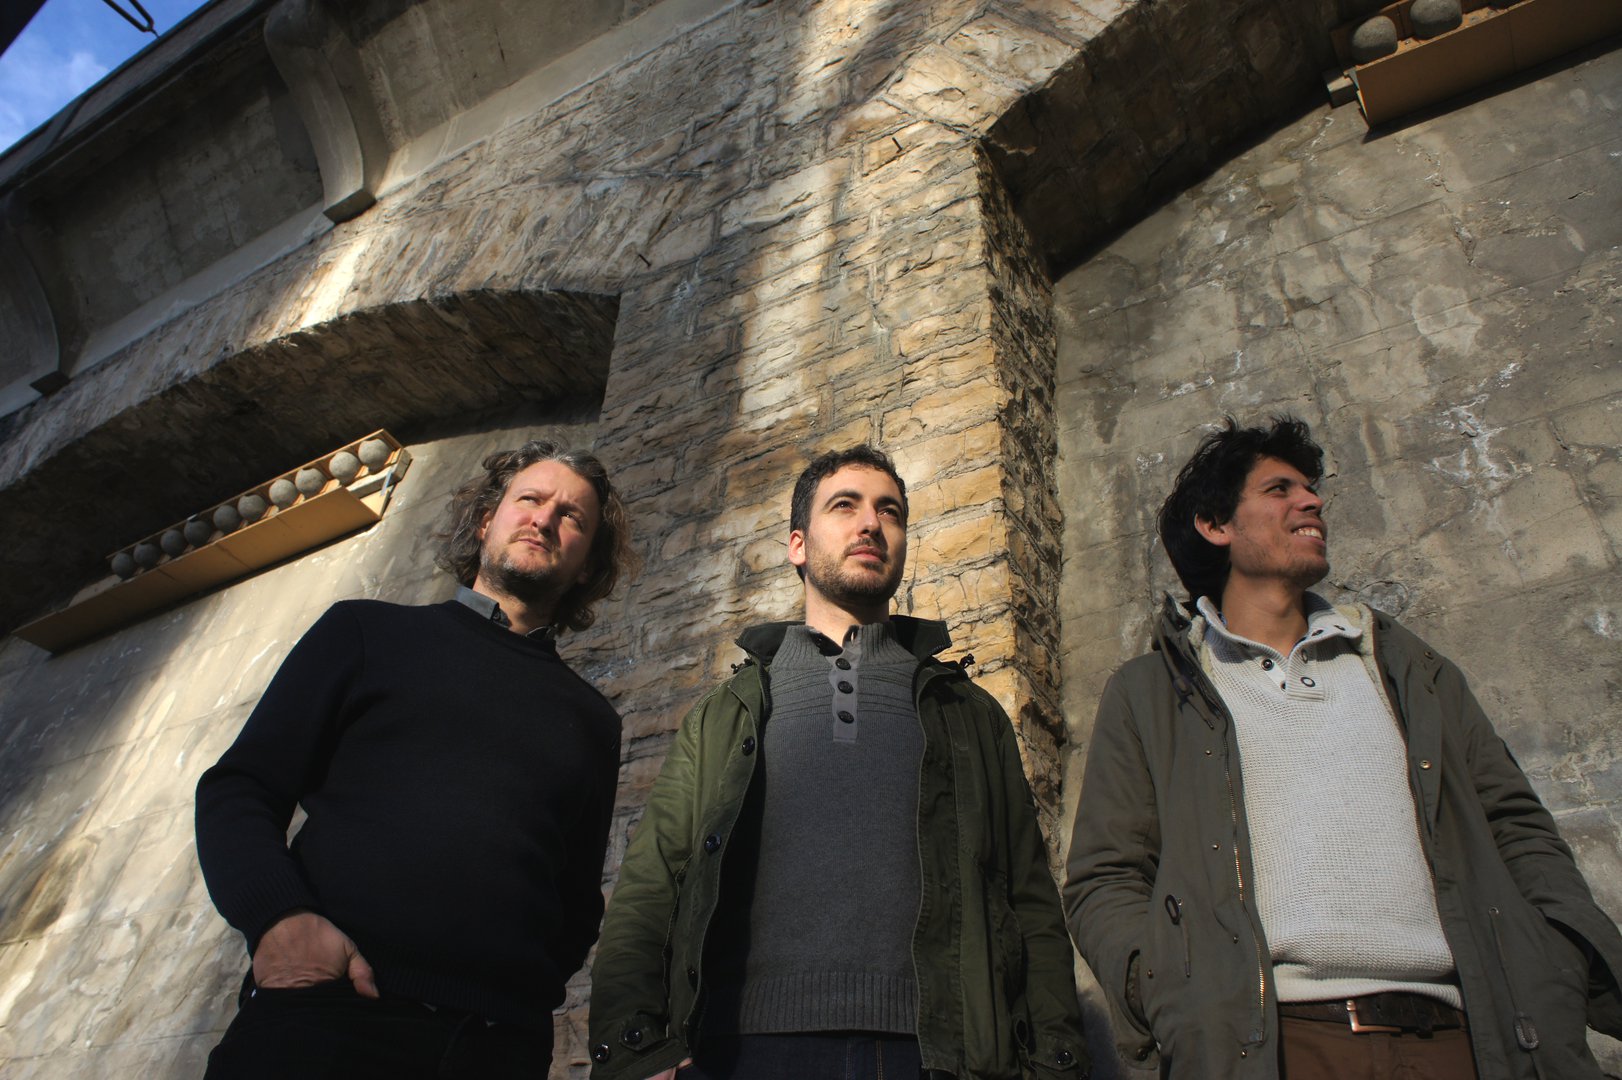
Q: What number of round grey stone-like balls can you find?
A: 12